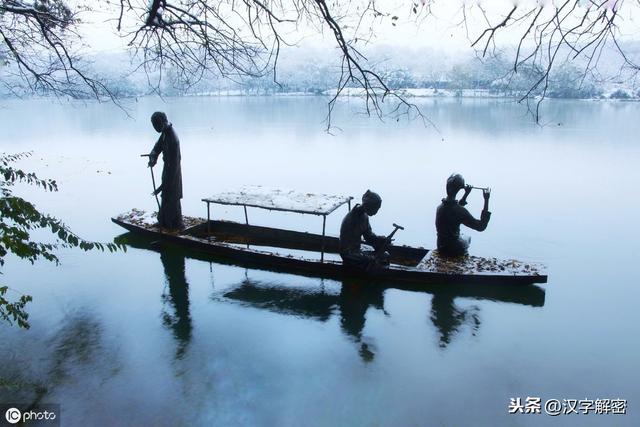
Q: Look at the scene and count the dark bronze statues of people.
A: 3